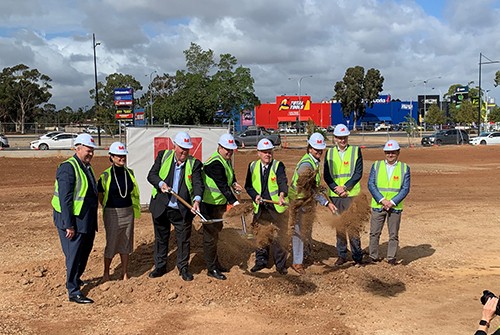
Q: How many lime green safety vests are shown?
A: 8